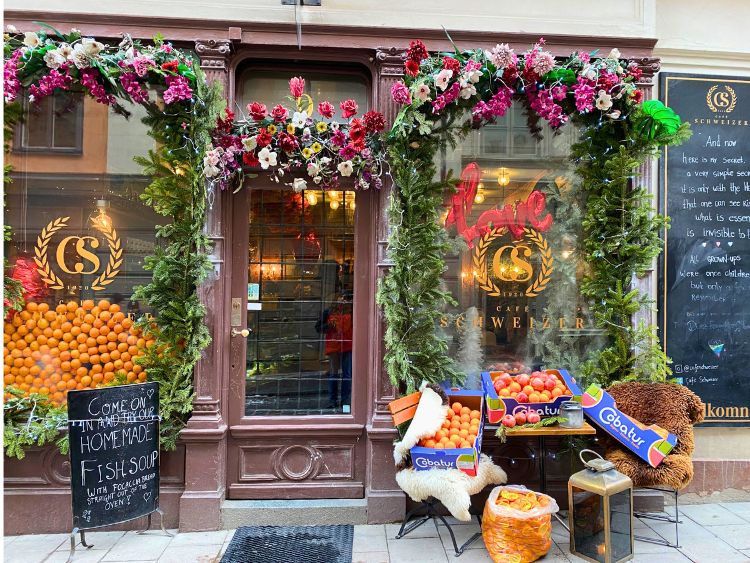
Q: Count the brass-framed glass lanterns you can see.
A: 1